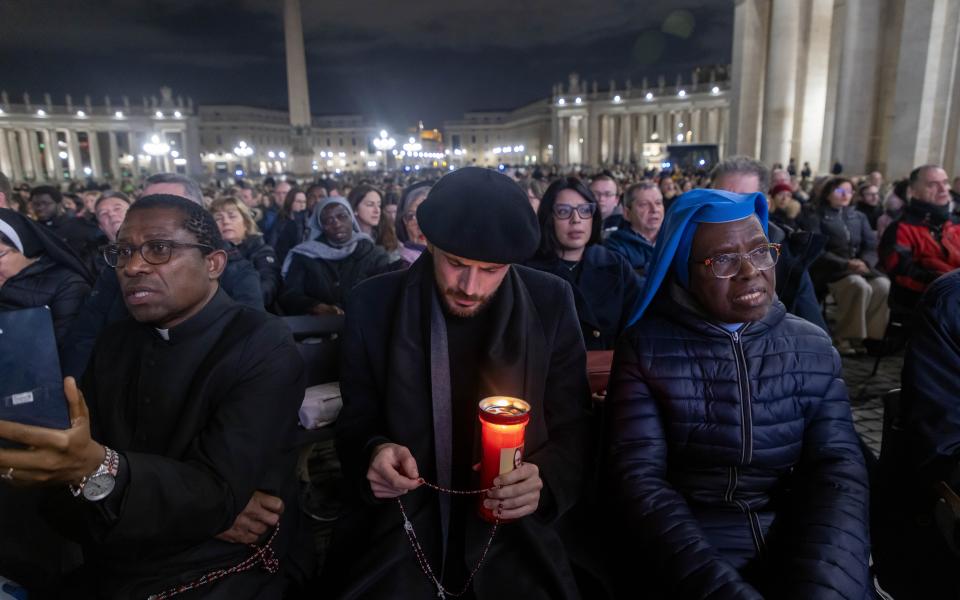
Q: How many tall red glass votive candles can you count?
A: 1